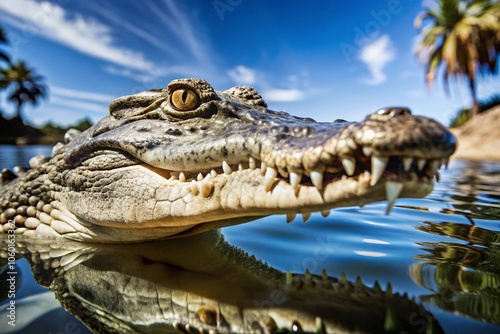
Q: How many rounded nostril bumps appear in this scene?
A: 1